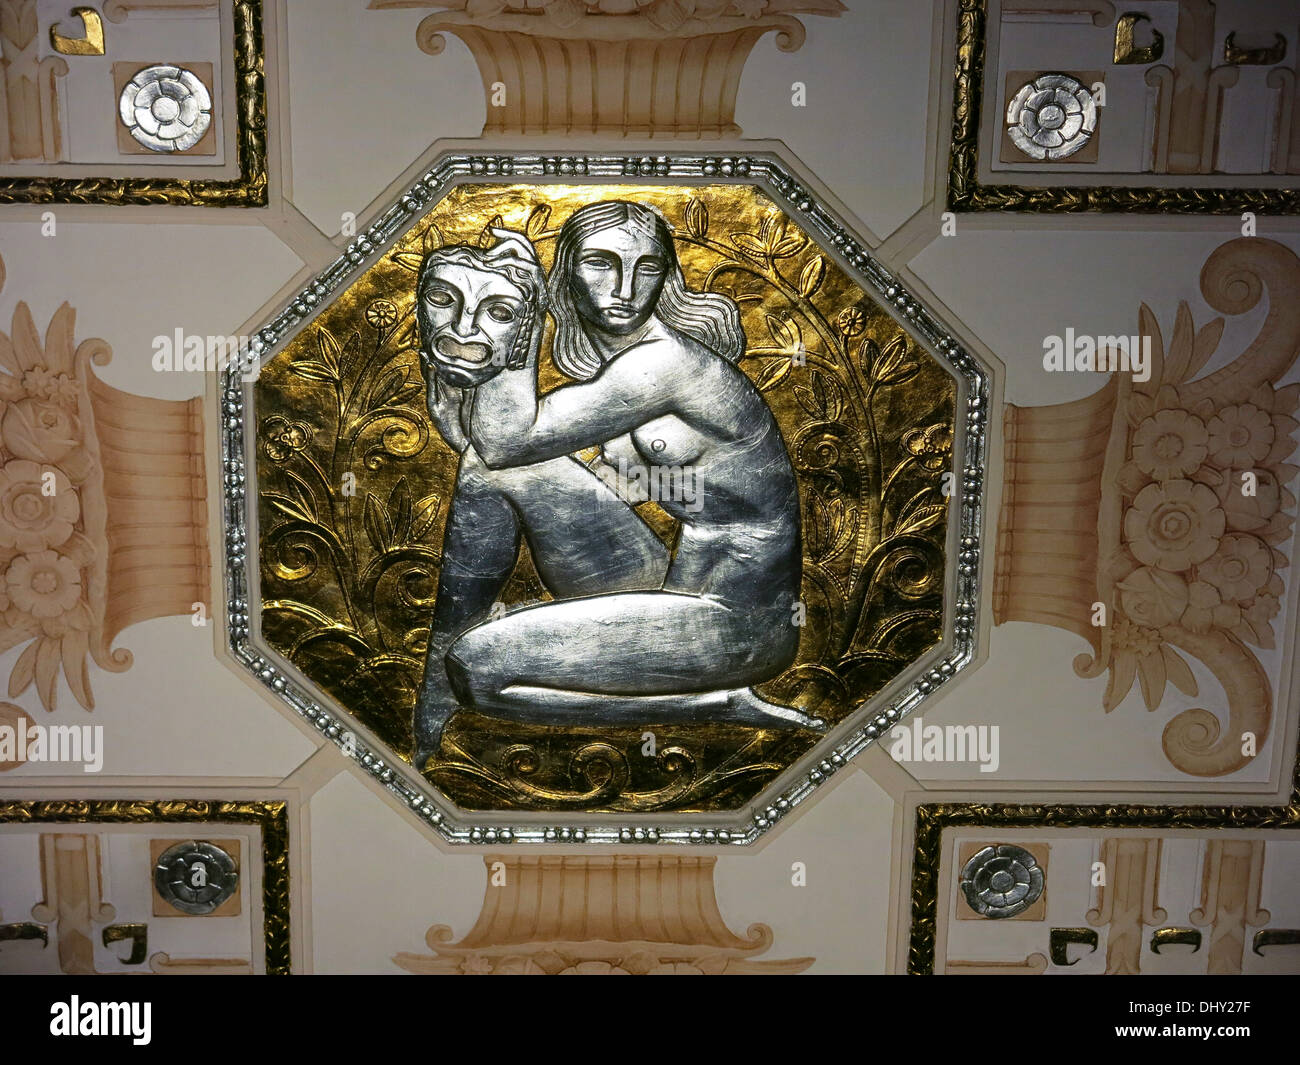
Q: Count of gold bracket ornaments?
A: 8